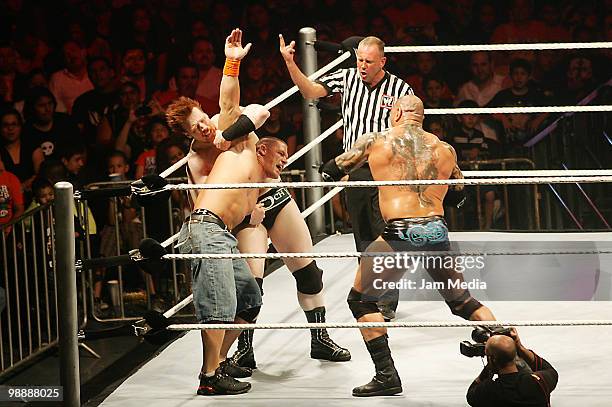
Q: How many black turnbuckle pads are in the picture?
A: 4